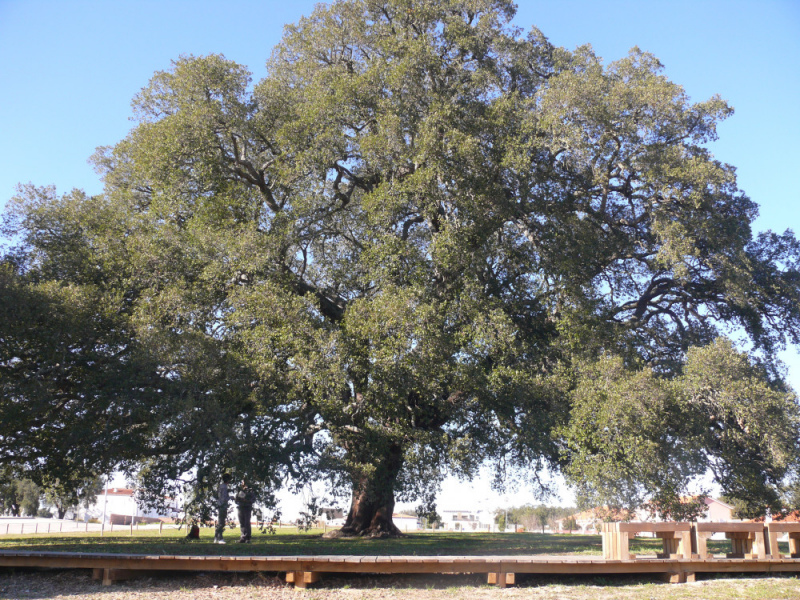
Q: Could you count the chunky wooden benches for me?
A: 3